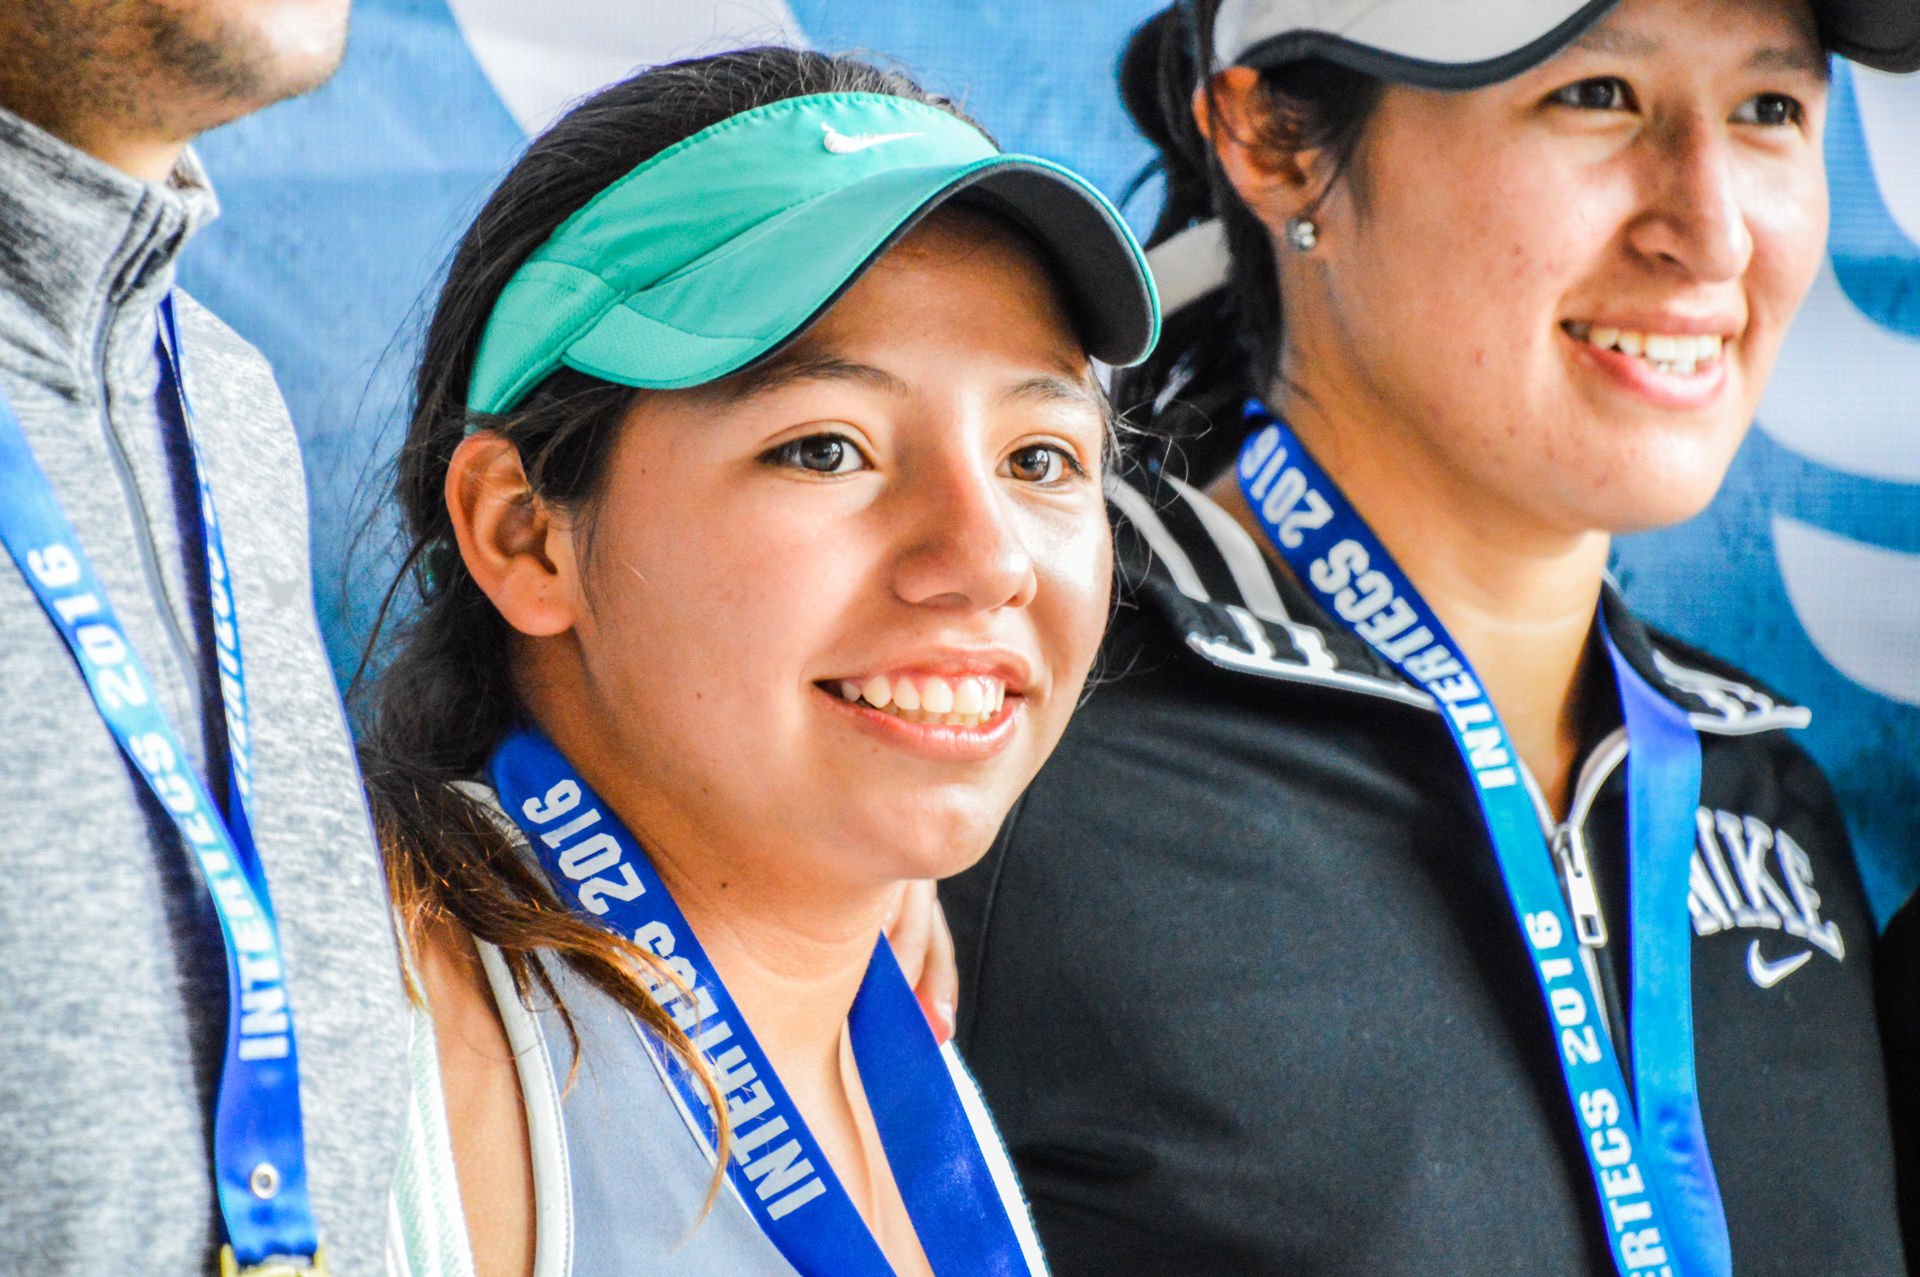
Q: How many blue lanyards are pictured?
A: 3